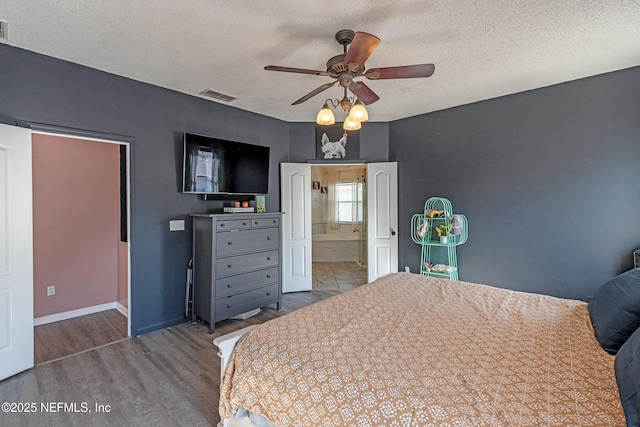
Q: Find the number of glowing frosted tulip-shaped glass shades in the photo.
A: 3